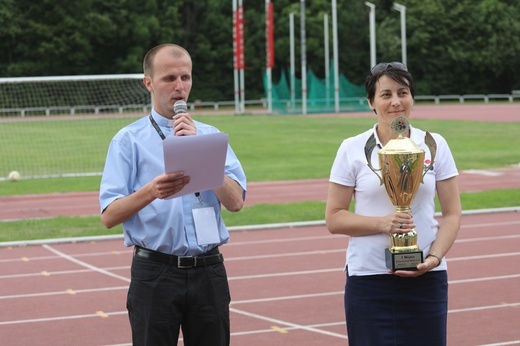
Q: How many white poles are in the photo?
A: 9